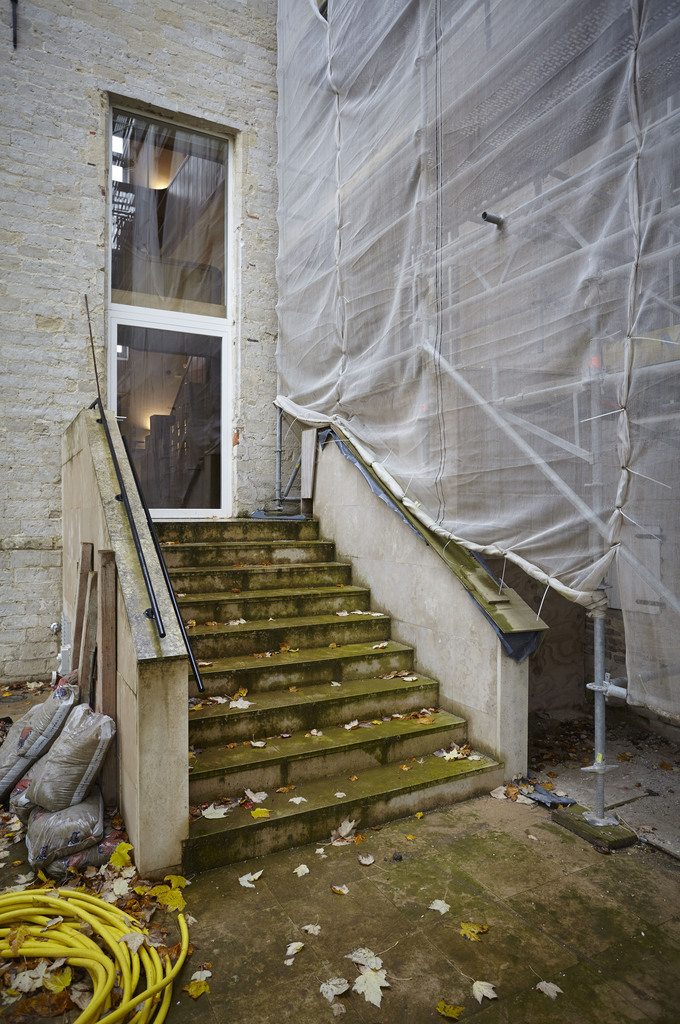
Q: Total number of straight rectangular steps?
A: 9